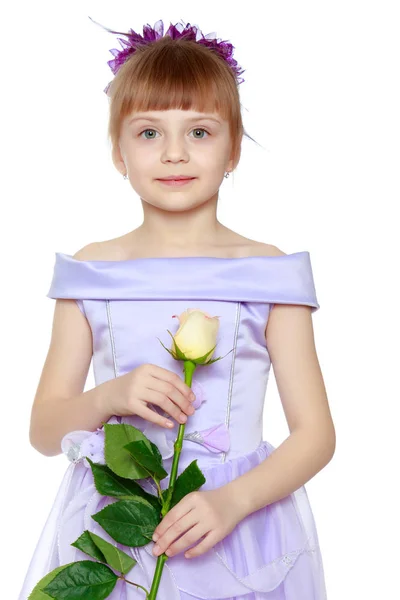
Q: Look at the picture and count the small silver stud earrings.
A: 2